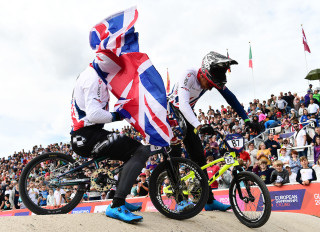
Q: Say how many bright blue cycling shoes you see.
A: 4